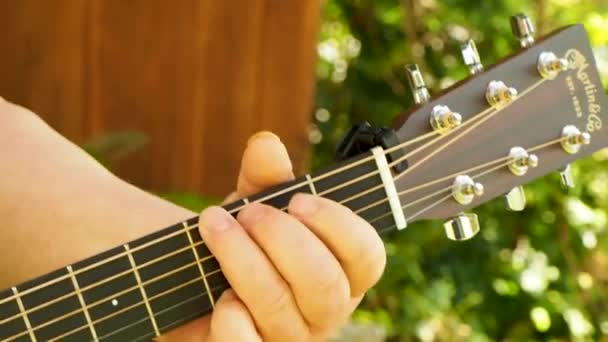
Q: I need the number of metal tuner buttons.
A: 6